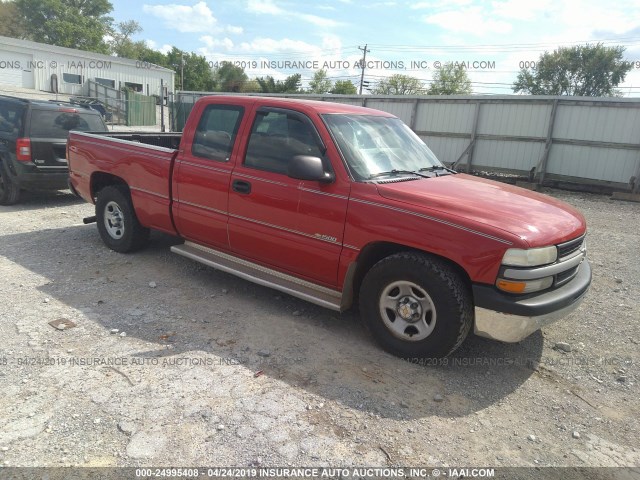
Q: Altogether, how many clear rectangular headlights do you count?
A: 1